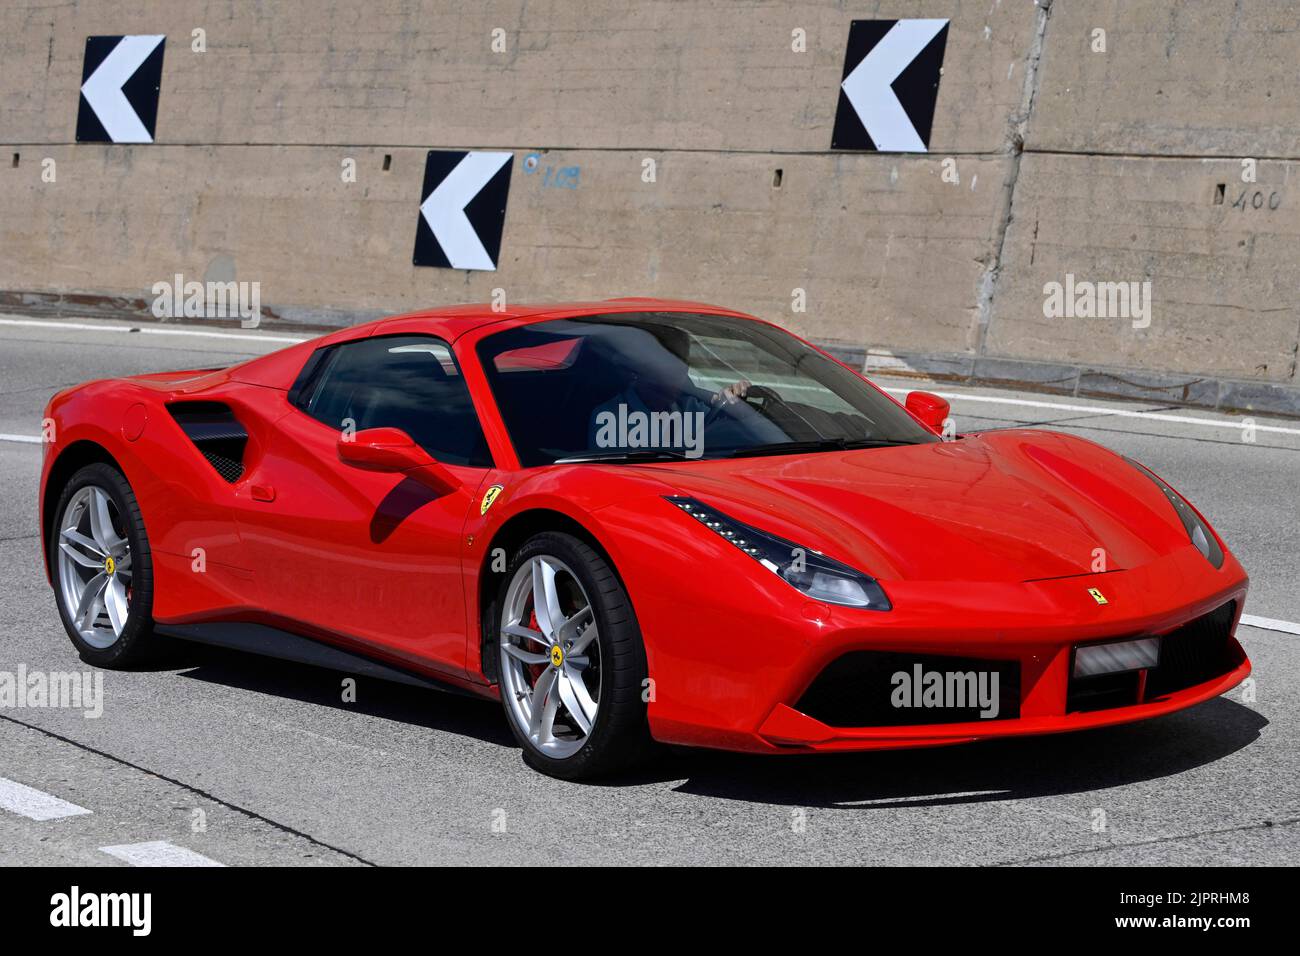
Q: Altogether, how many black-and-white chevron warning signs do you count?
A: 3